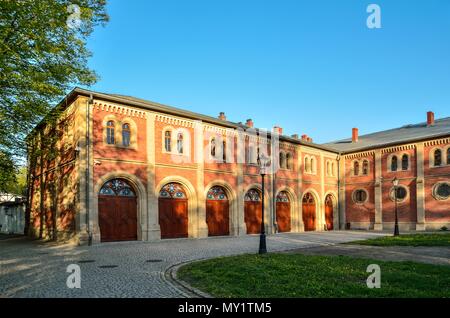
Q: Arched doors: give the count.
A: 7